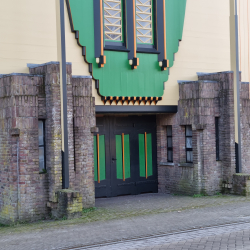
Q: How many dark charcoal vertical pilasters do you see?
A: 3